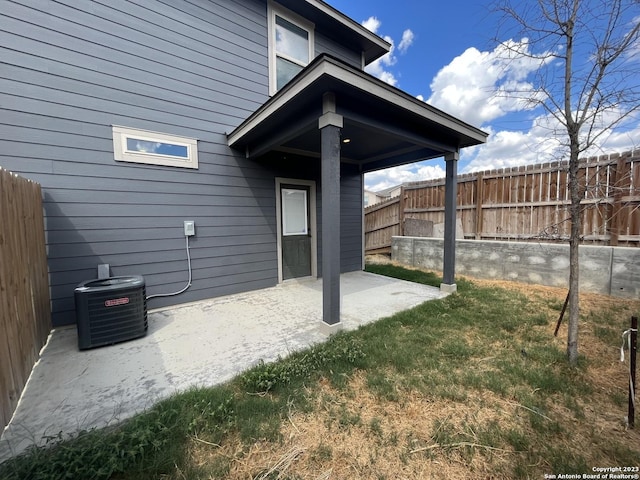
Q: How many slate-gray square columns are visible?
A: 2